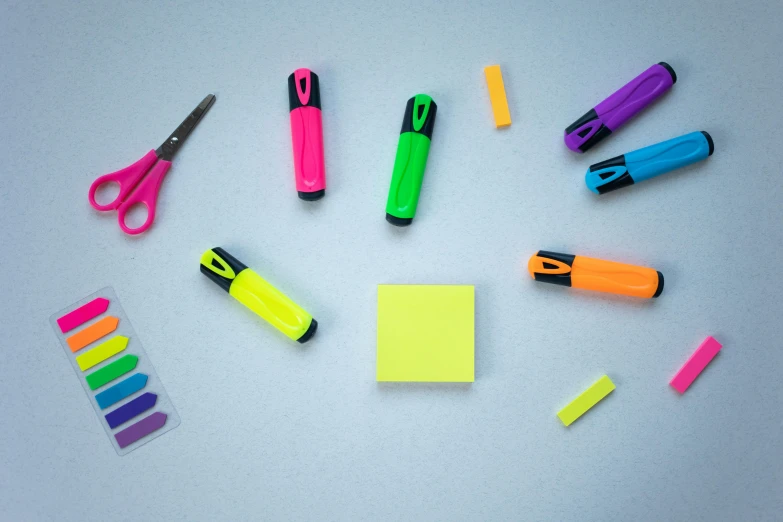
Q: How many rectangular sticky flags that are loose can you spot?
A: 3